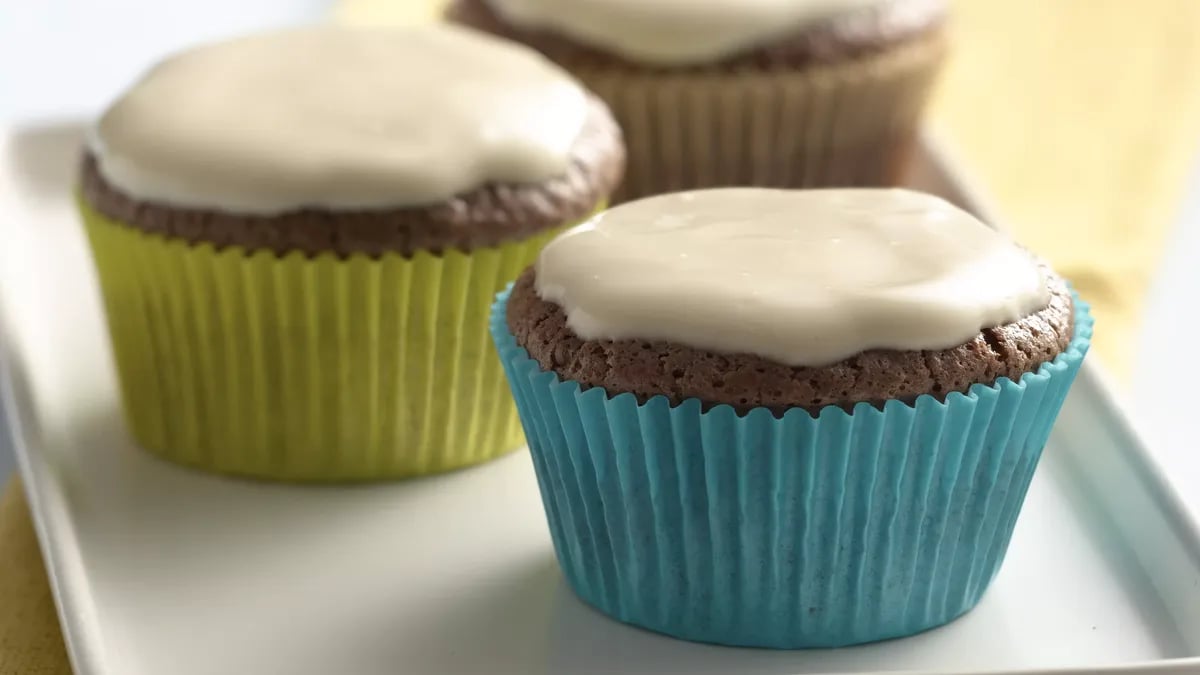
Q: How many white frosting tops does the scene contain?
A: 3